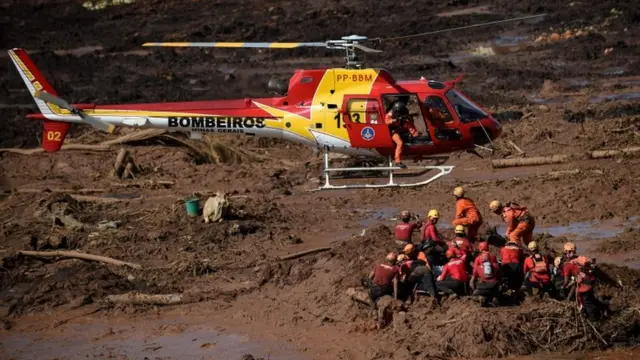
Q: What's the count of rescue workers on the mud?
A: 15